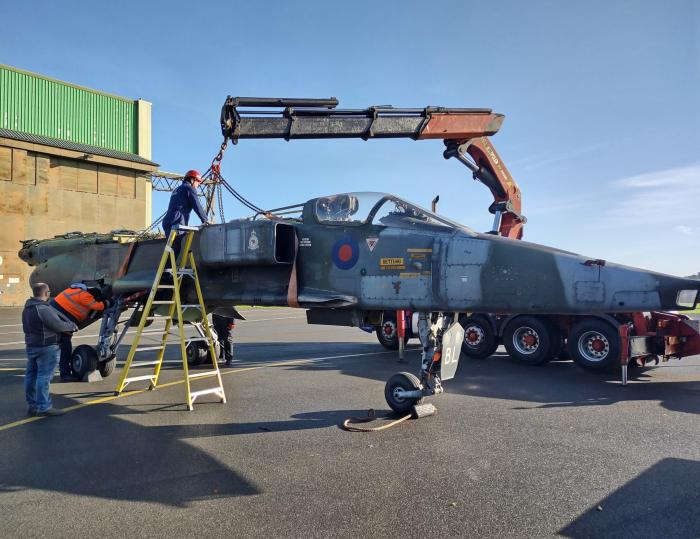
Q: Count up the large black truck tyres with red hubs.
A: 4